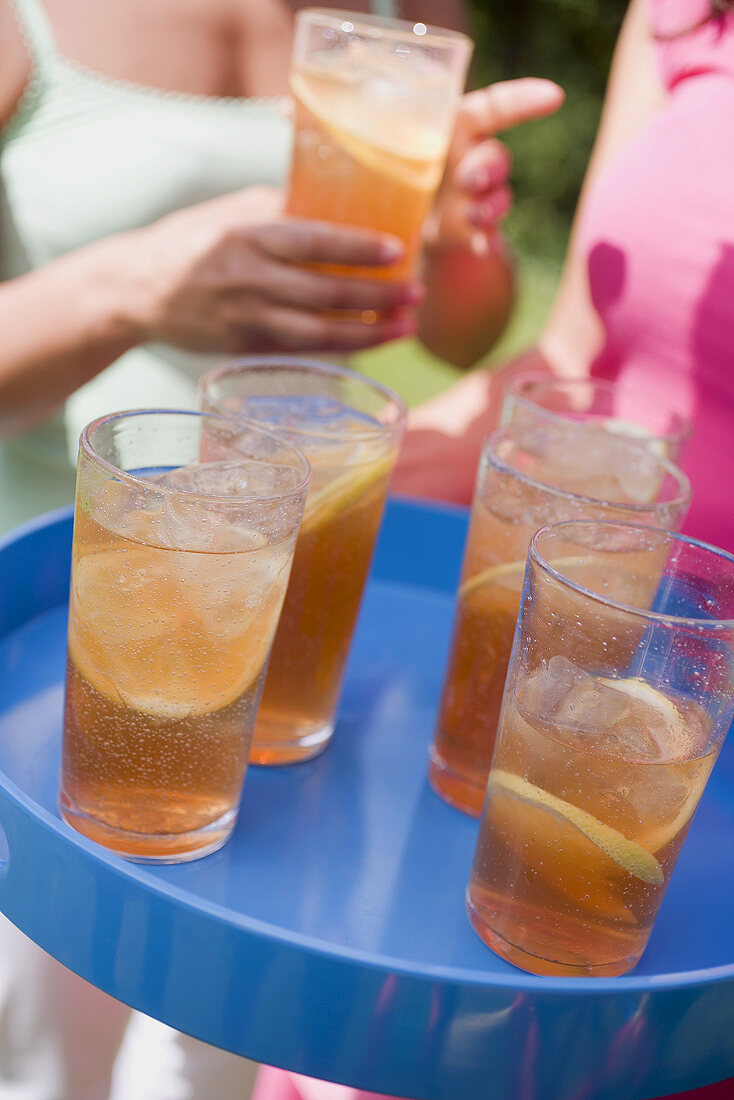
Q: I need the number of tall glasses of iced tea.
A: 6